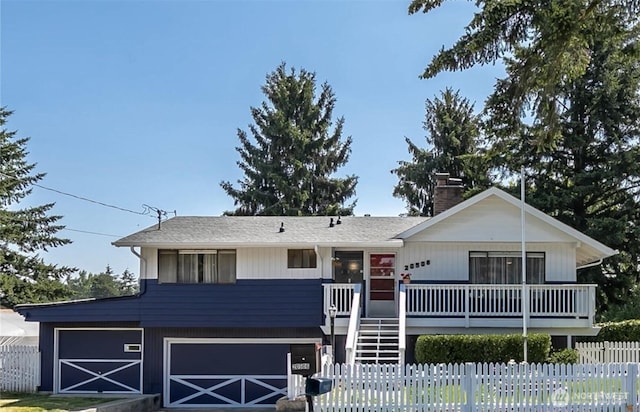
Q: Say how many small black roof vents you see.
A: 3